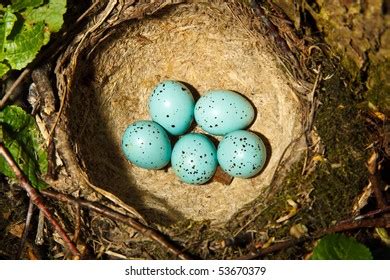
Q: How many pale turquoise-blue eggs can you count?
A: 5